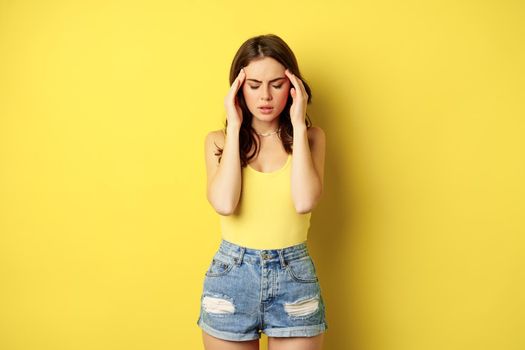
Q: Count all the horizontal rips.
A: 2